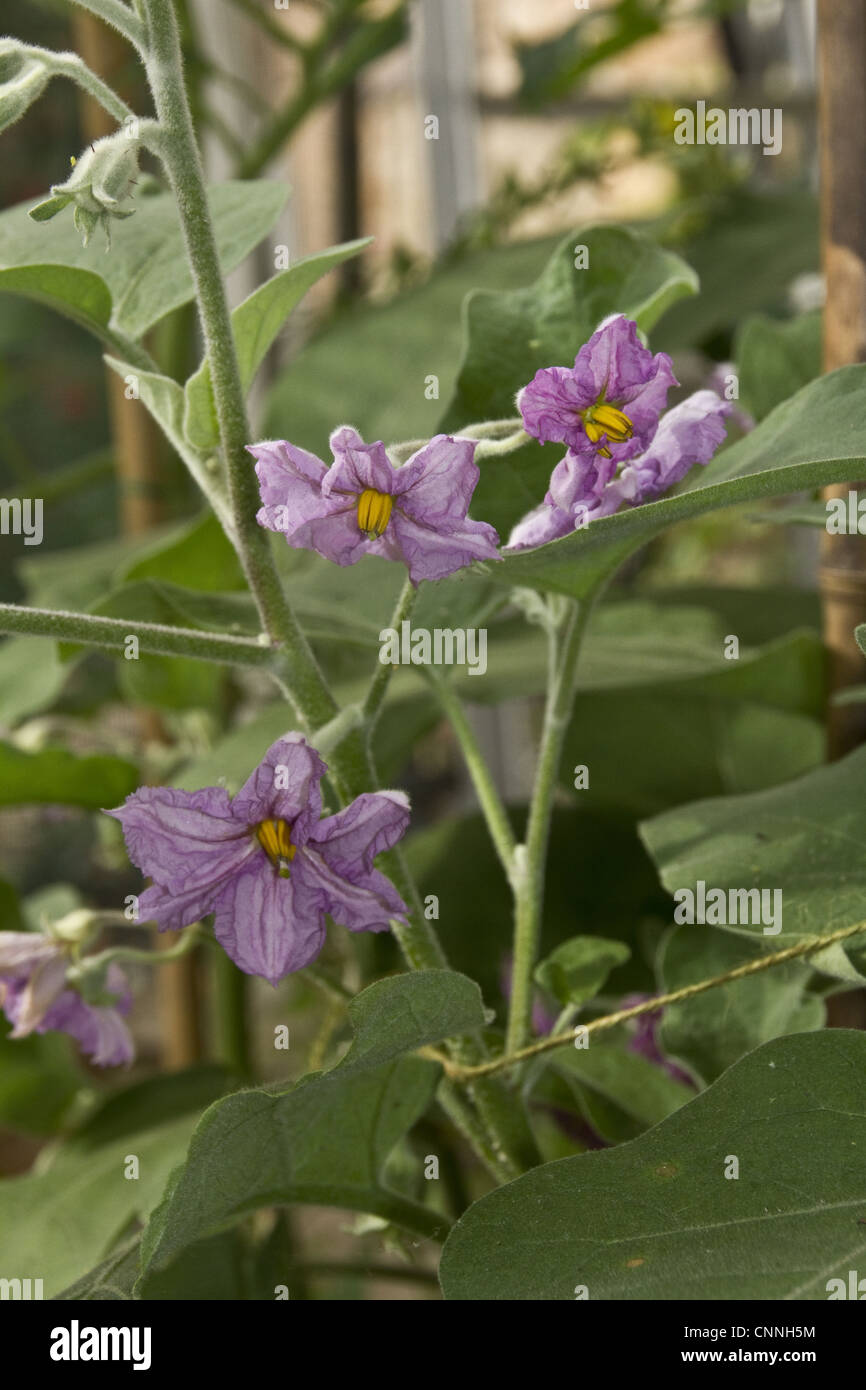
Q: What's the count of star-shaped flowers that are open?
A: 3